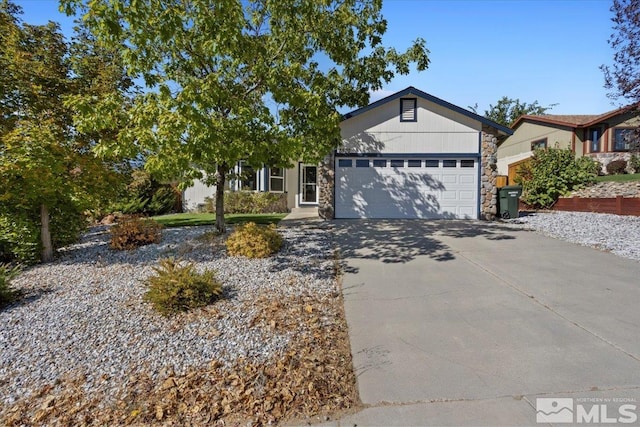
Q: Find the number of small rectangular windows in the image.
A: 8